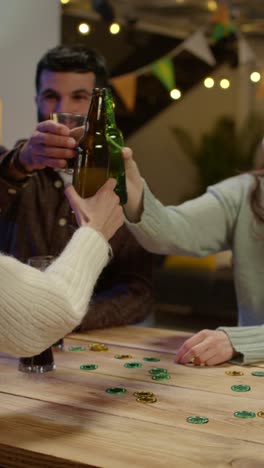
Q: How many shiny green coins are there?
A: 11